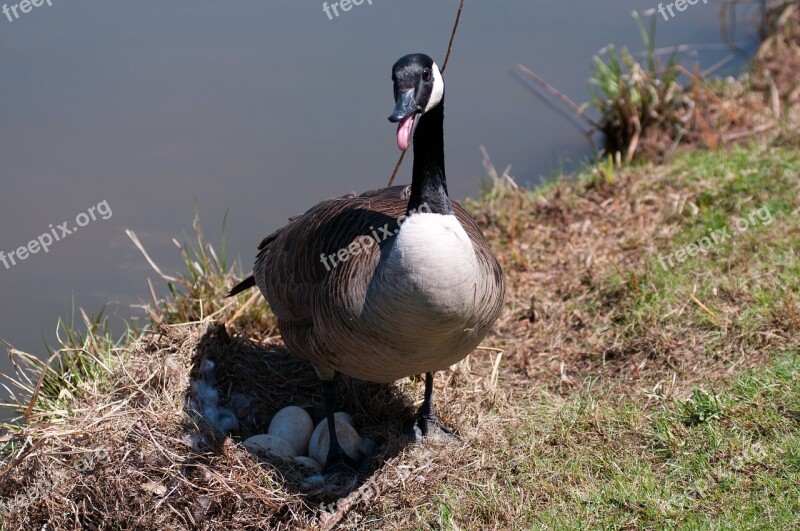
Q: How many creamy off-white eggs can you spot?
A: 5